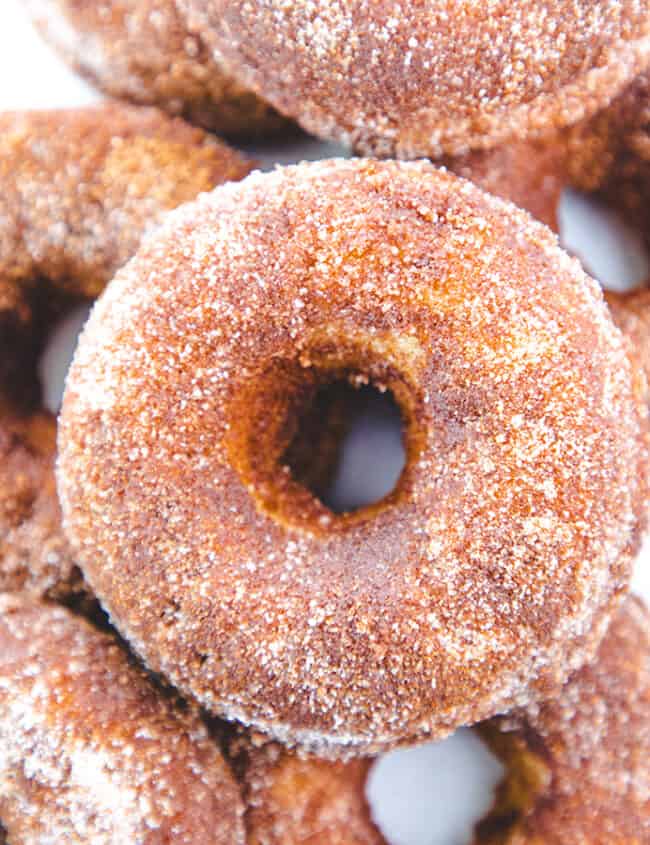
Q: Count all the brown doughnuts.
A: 7